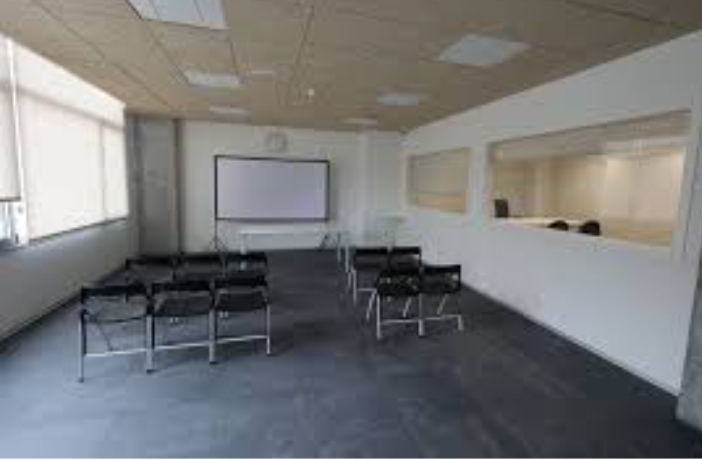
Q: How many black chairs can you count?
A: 13